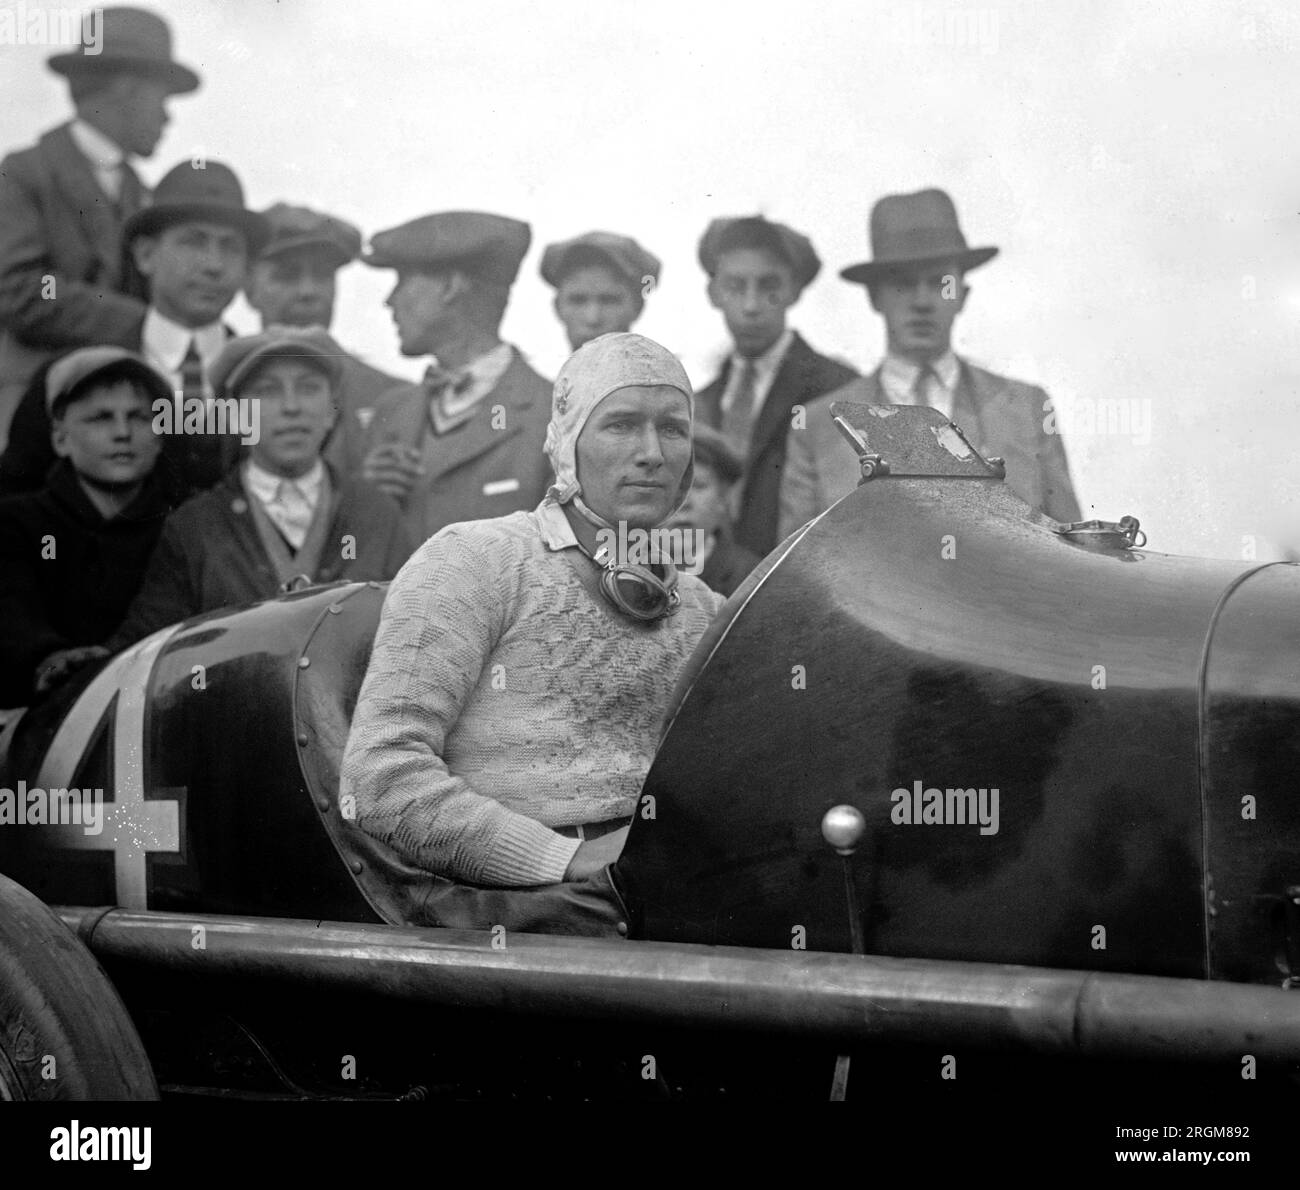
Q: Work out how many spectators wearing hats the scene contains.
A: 10